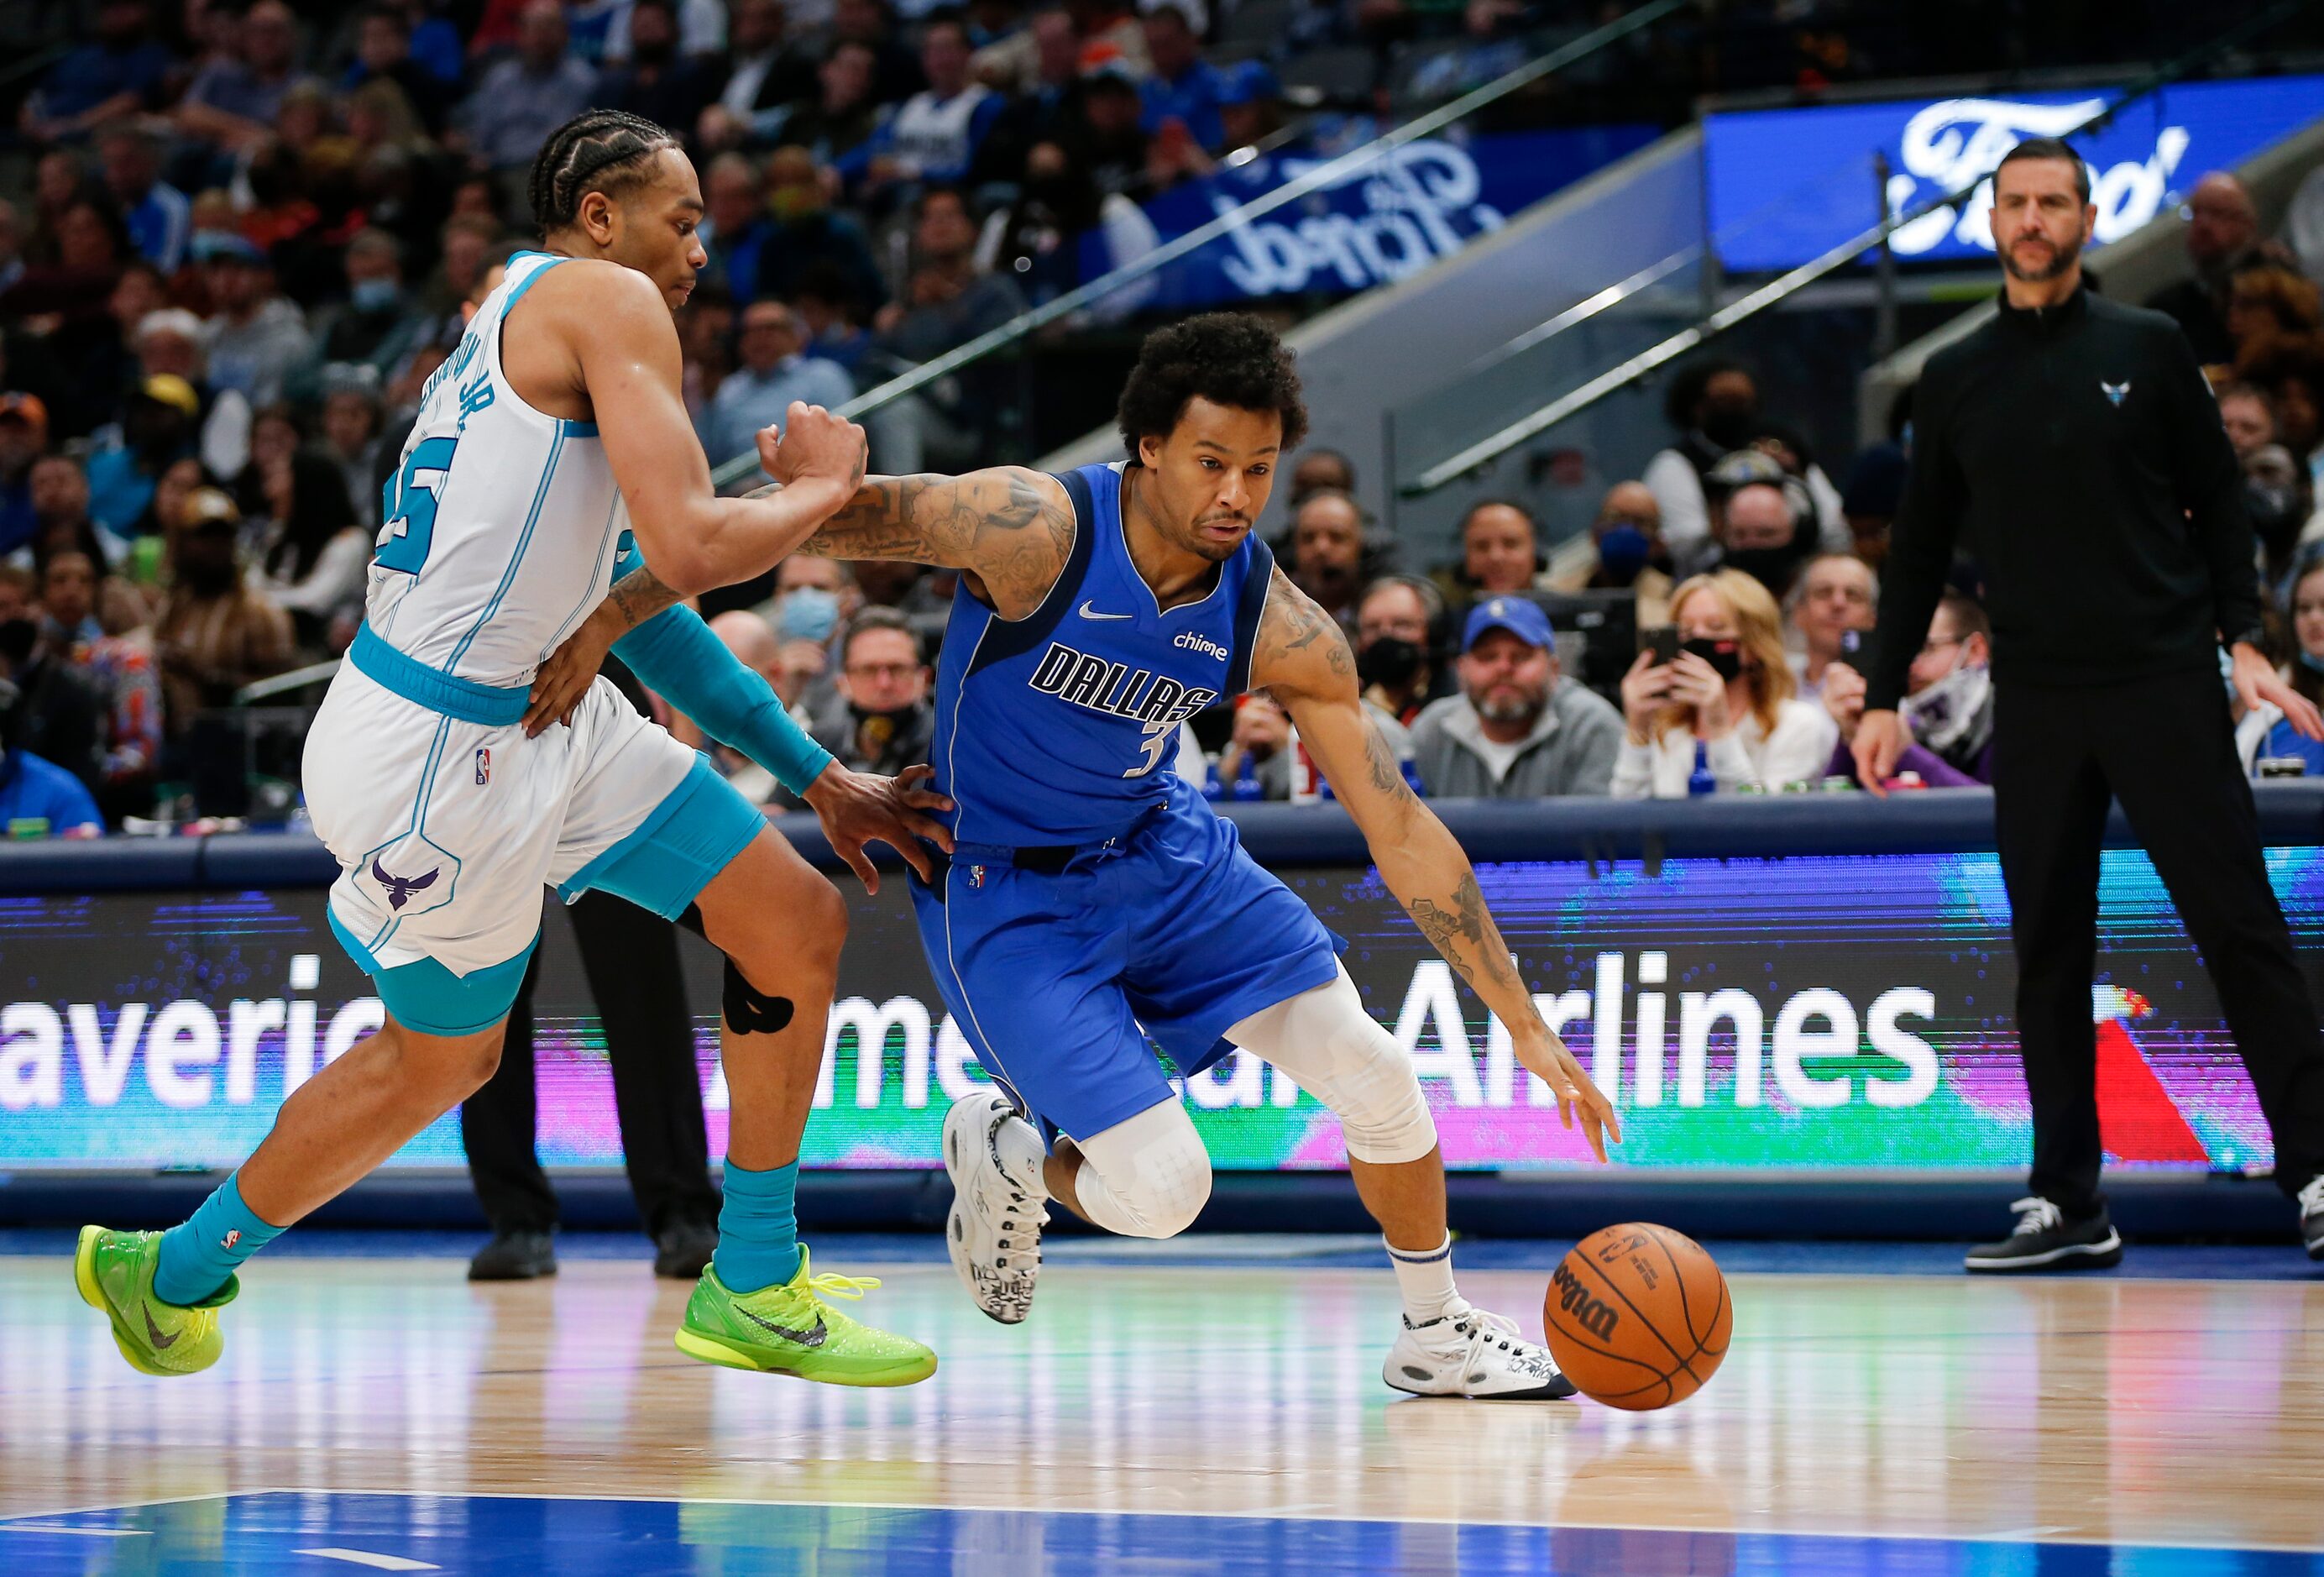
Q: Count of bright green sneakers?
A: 2